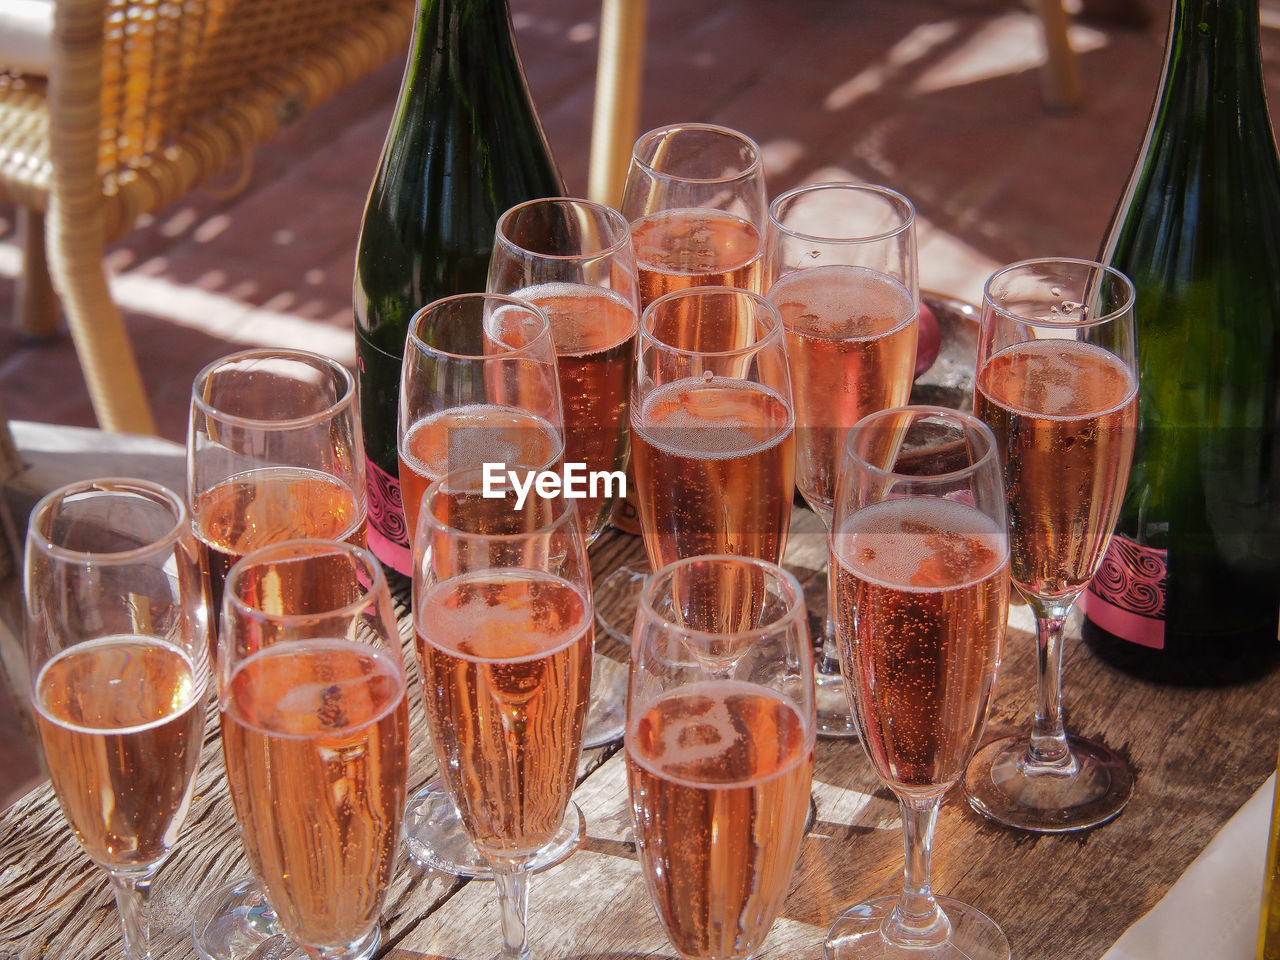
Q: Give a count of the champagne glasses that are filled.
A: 12